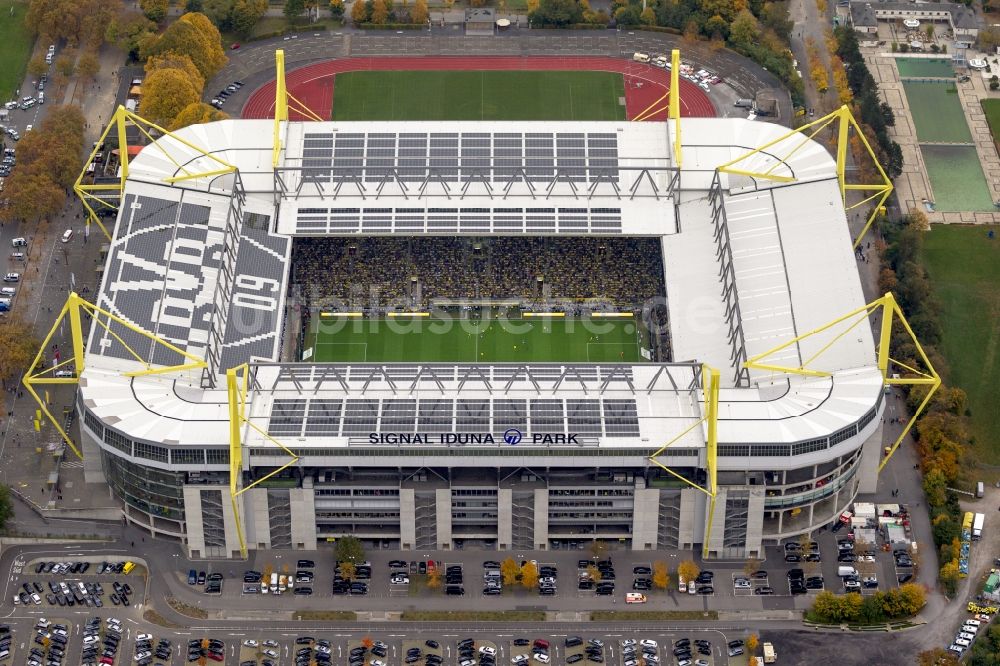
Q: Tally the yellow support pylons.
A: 8